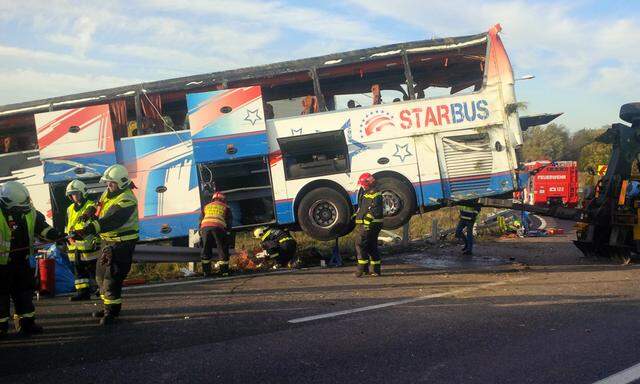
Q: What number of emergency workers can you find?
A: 7